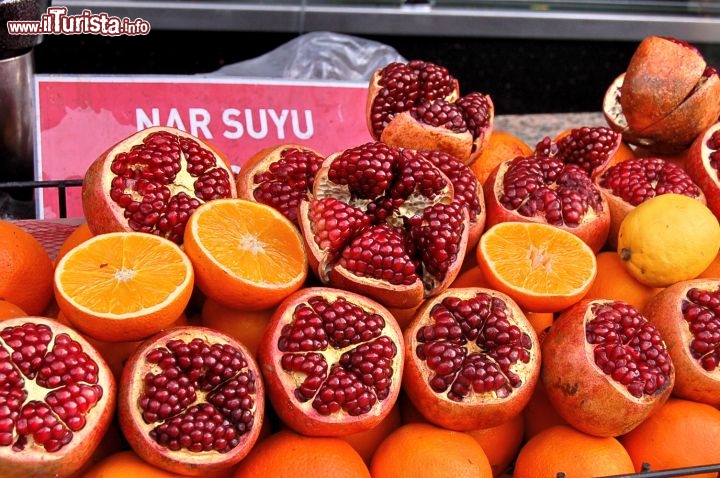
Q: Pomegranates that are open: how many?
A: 15